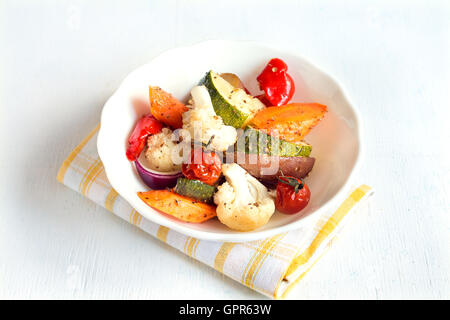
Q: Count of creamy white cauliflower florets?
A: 3